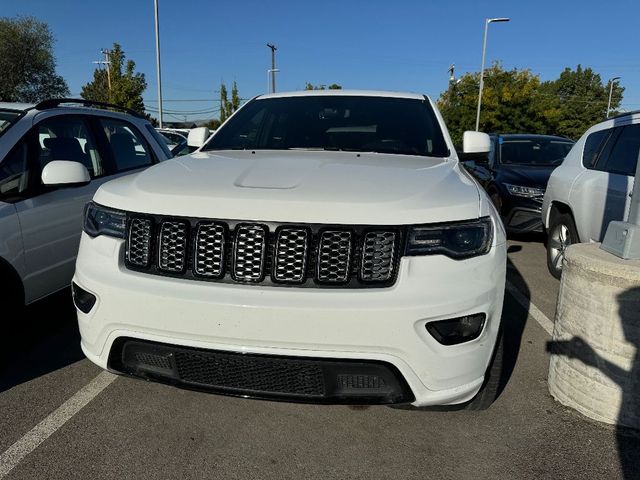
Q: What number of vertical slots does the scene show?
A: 7